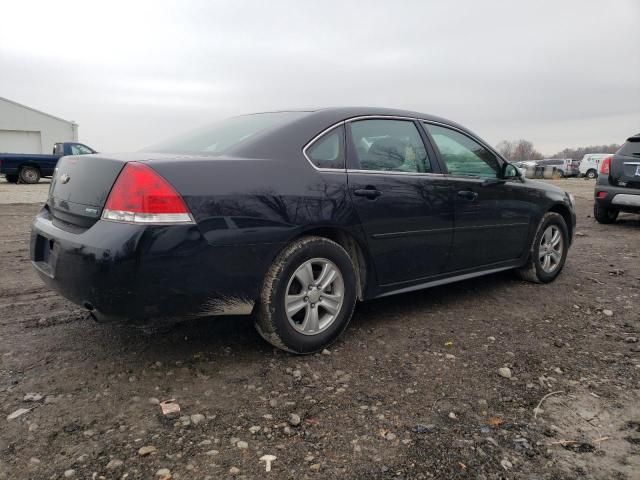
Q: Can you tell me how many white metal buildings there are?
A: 1